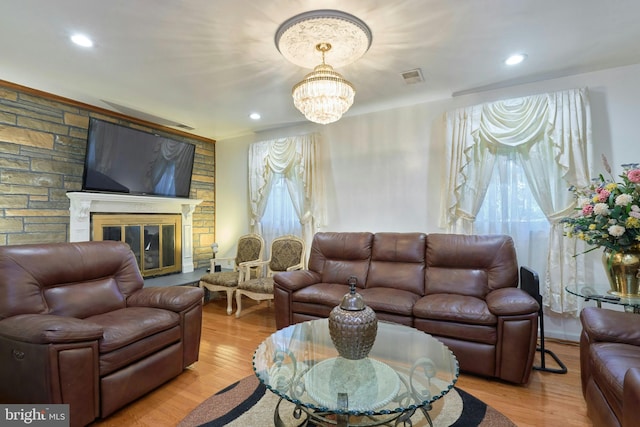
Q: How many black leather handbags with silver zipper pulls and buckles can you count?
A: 0